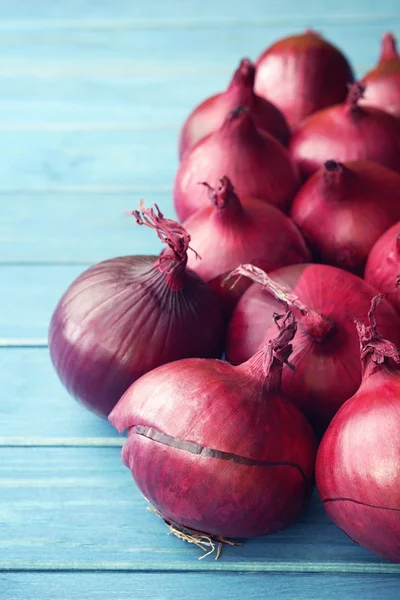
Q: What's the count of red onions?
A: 12